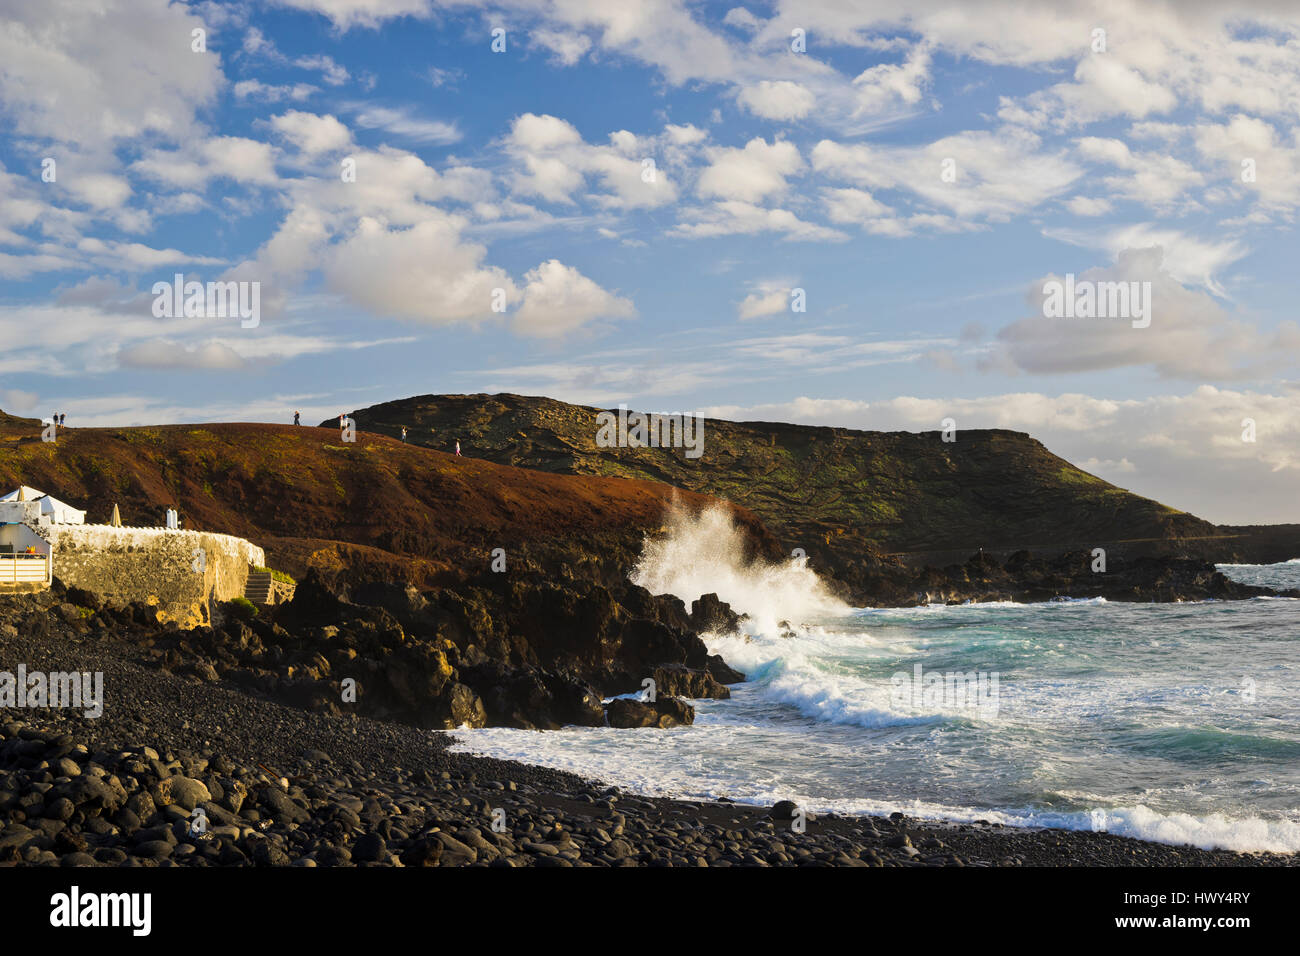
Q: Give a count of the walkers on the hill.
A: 7